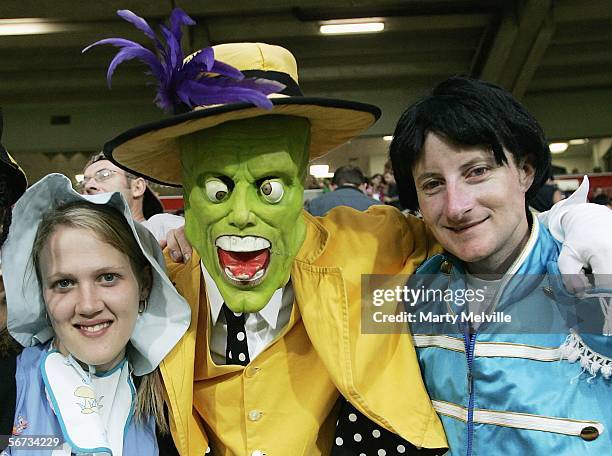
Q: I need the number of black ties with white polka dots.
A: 1